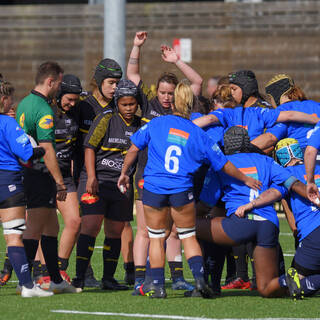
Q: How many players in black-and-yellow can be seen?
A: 5